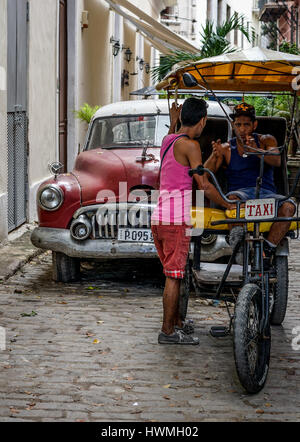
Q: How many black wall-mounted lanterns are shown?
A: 4